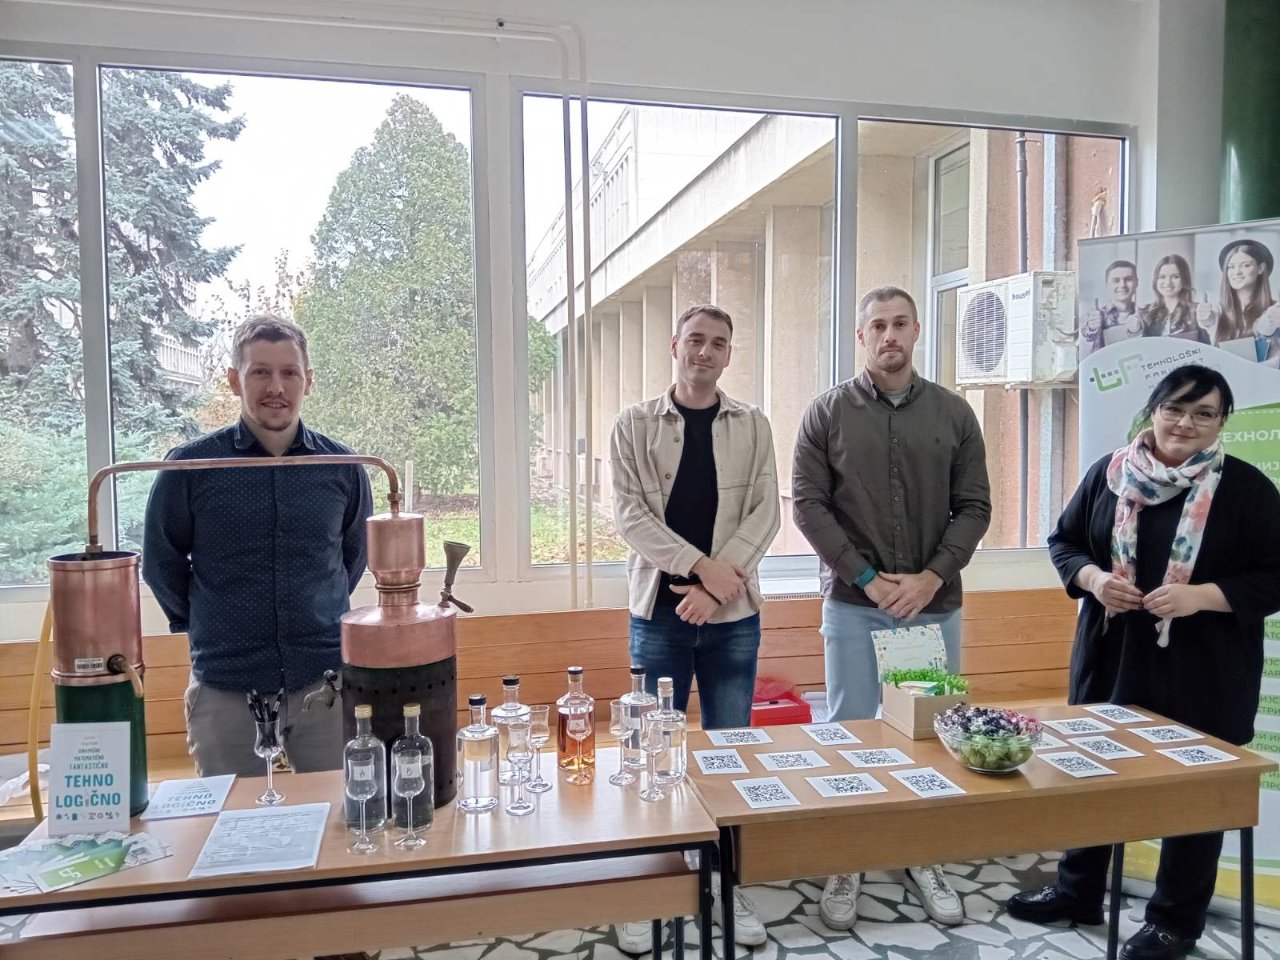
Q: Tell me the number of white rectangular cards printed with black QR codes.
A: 15